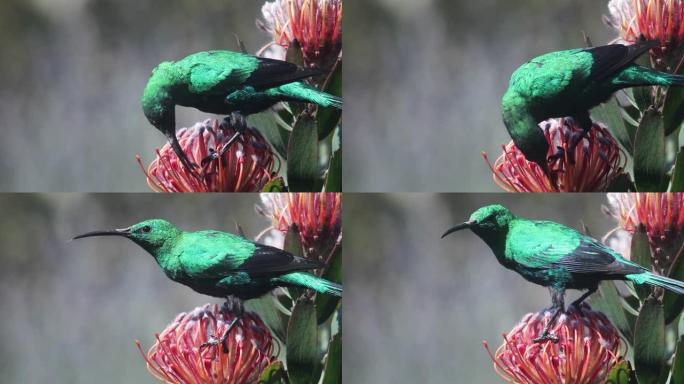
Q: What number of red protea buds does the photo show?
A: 8